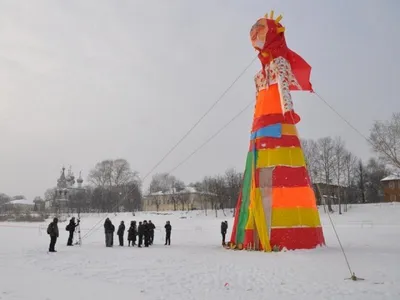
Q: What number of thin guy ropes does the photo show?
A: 4